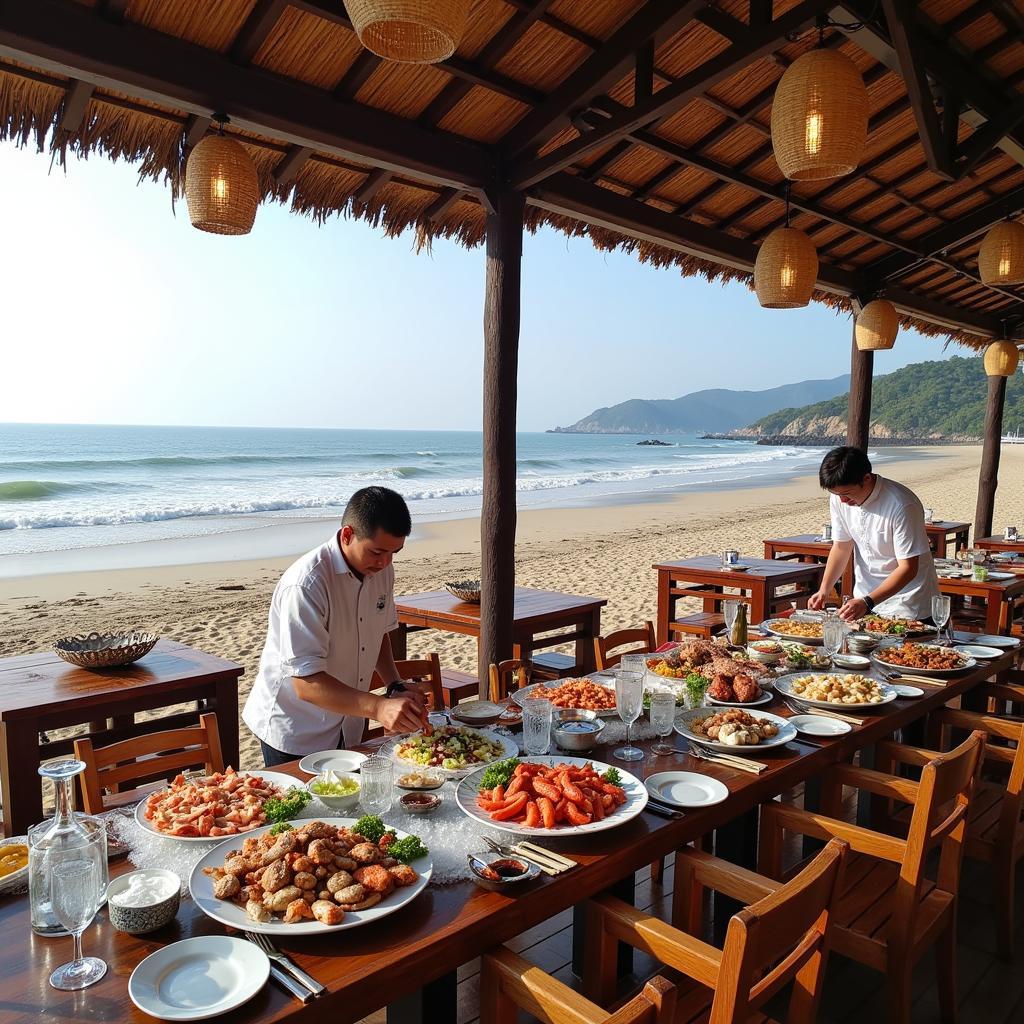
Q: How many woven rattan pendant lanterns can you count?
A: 7